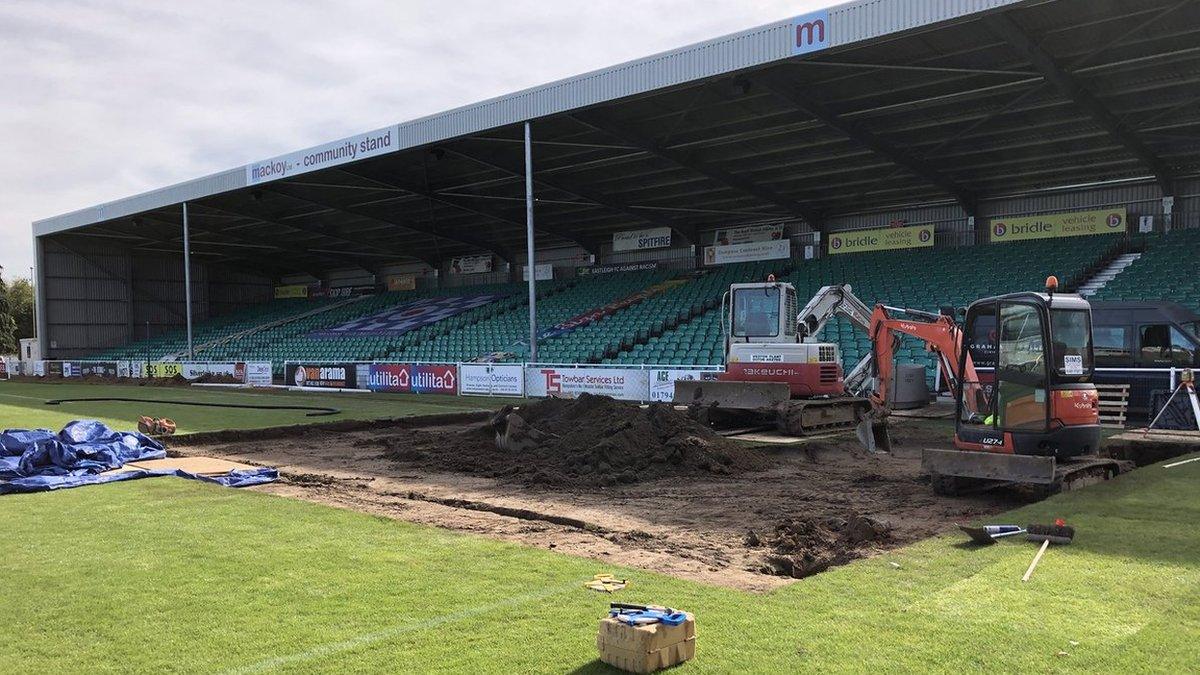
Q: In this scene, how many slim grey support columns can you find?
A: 2